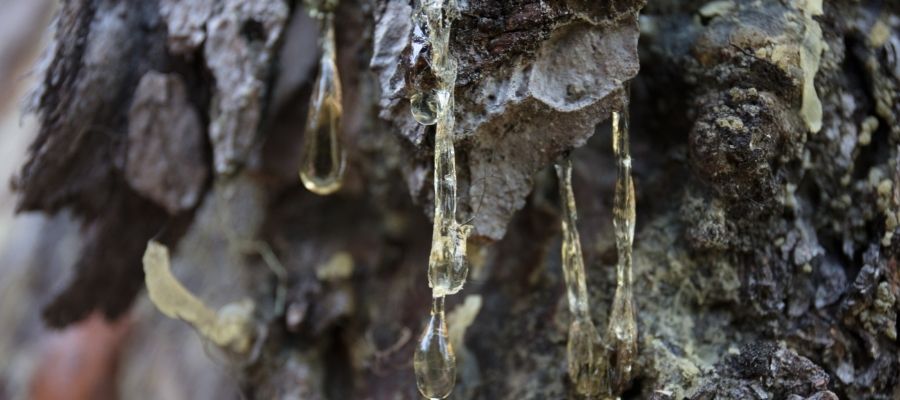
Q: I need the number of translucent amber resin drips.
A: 4